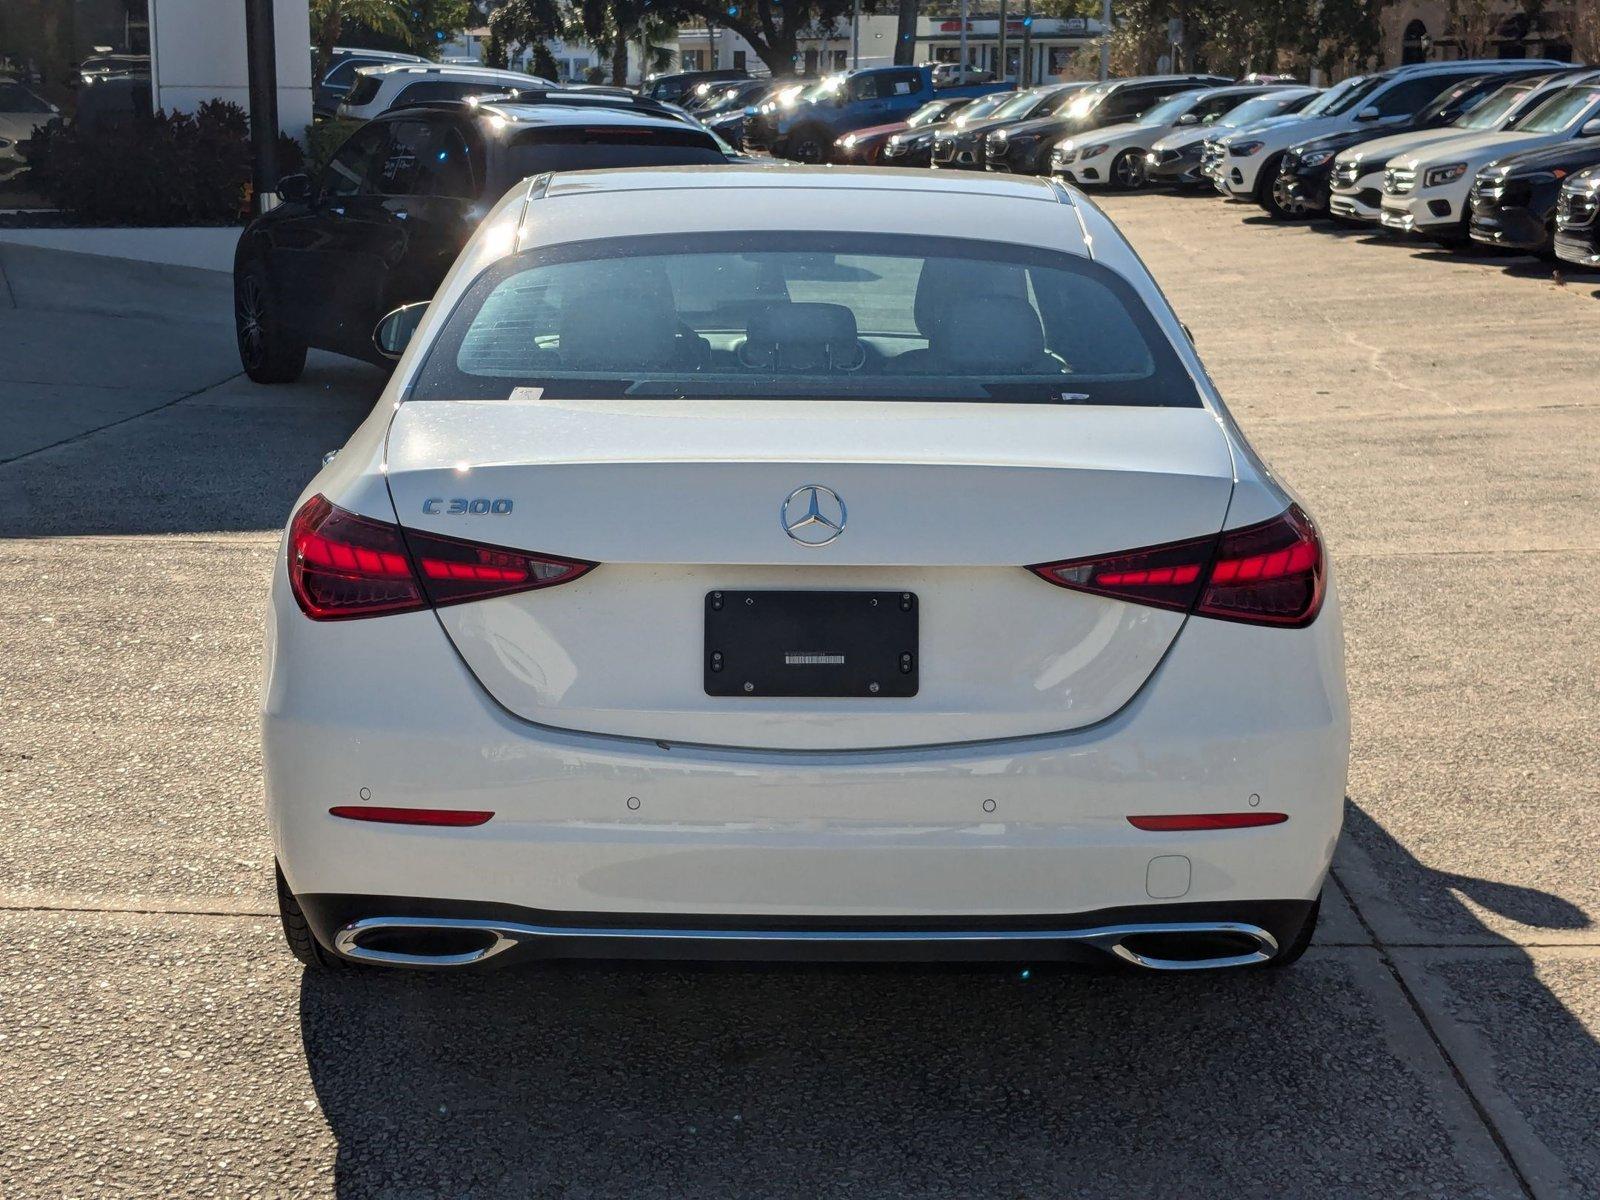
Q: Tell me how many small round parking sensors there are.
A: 4